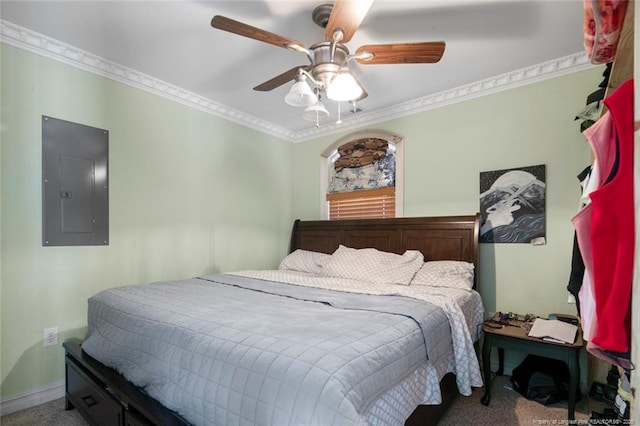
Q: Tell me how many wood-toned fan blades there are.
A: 5